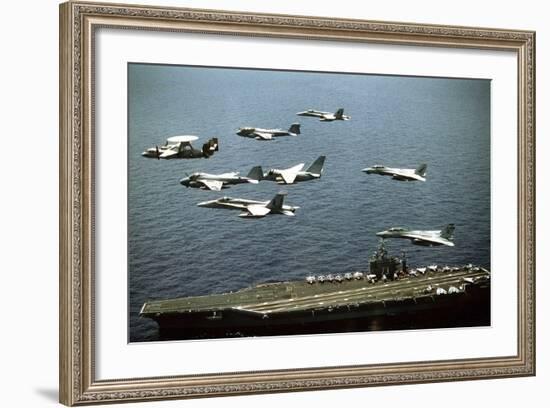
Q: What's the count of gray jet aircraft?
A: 7